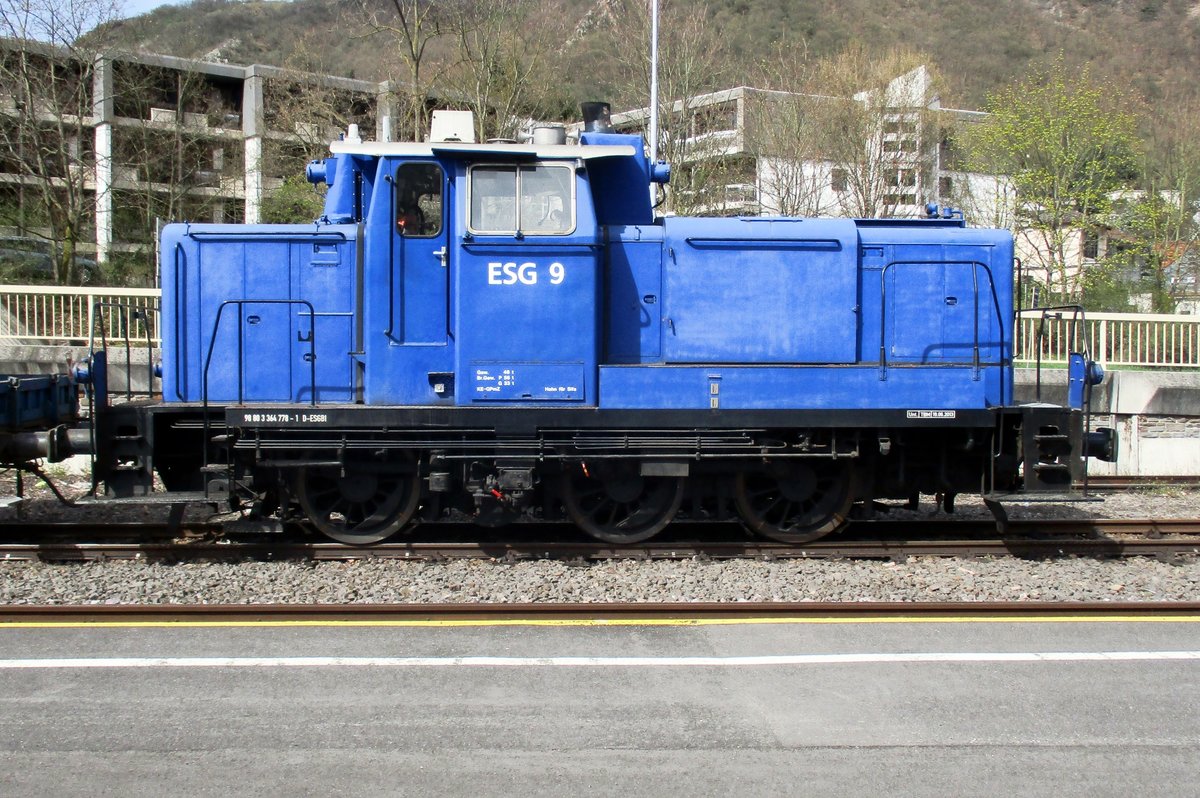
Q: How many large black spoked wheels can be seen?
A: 3